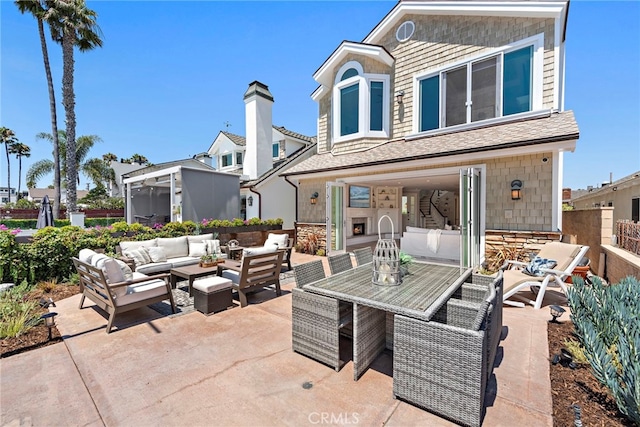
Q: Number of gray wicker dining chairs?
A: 6